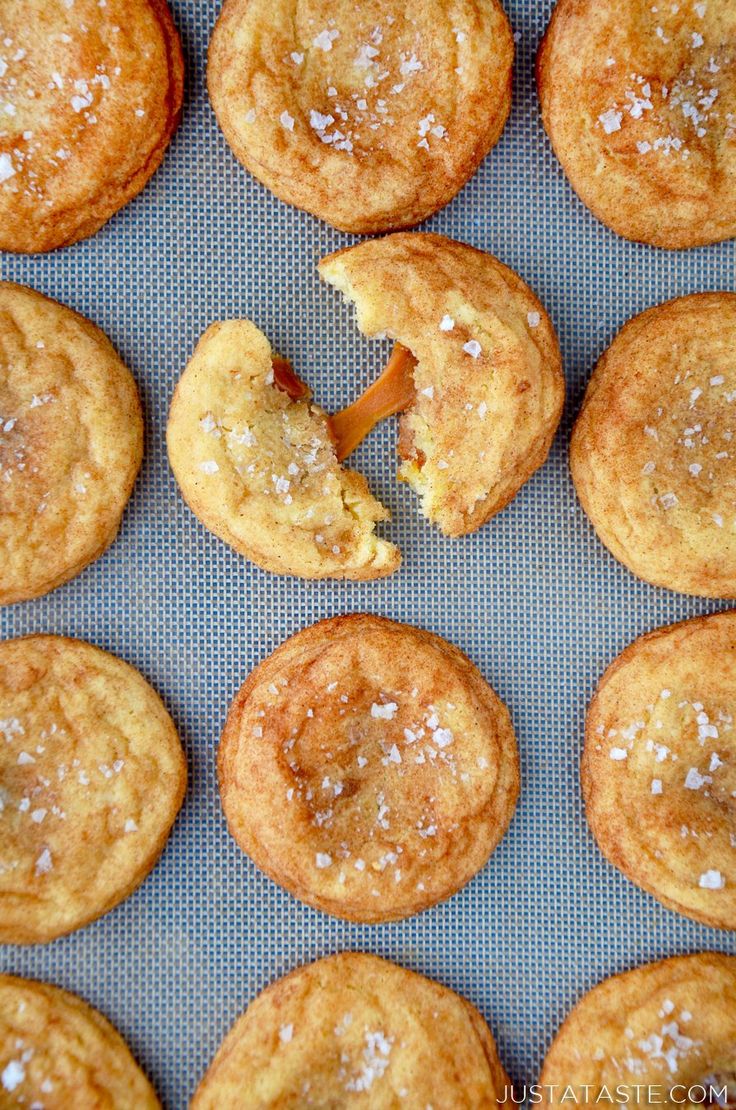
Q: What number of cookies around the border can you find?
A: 10